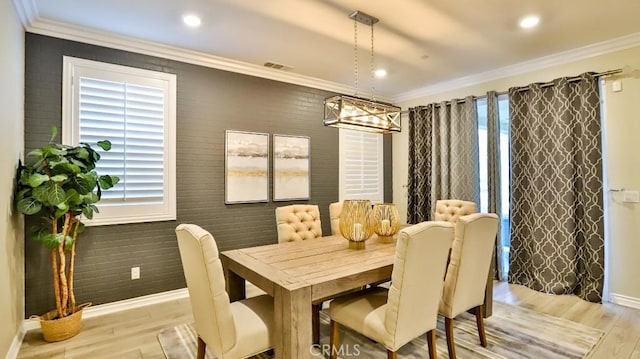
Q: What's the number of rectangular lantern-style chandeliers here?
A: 1